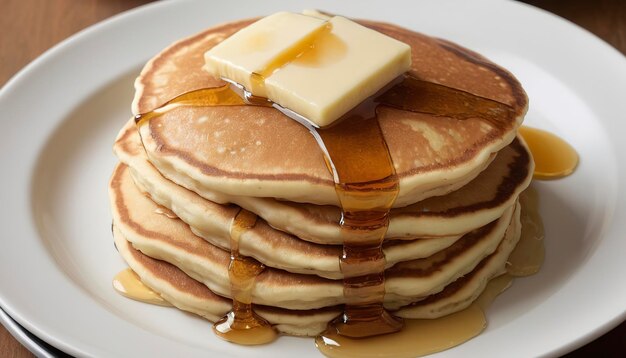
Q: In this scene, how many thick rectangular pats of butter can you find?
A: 2